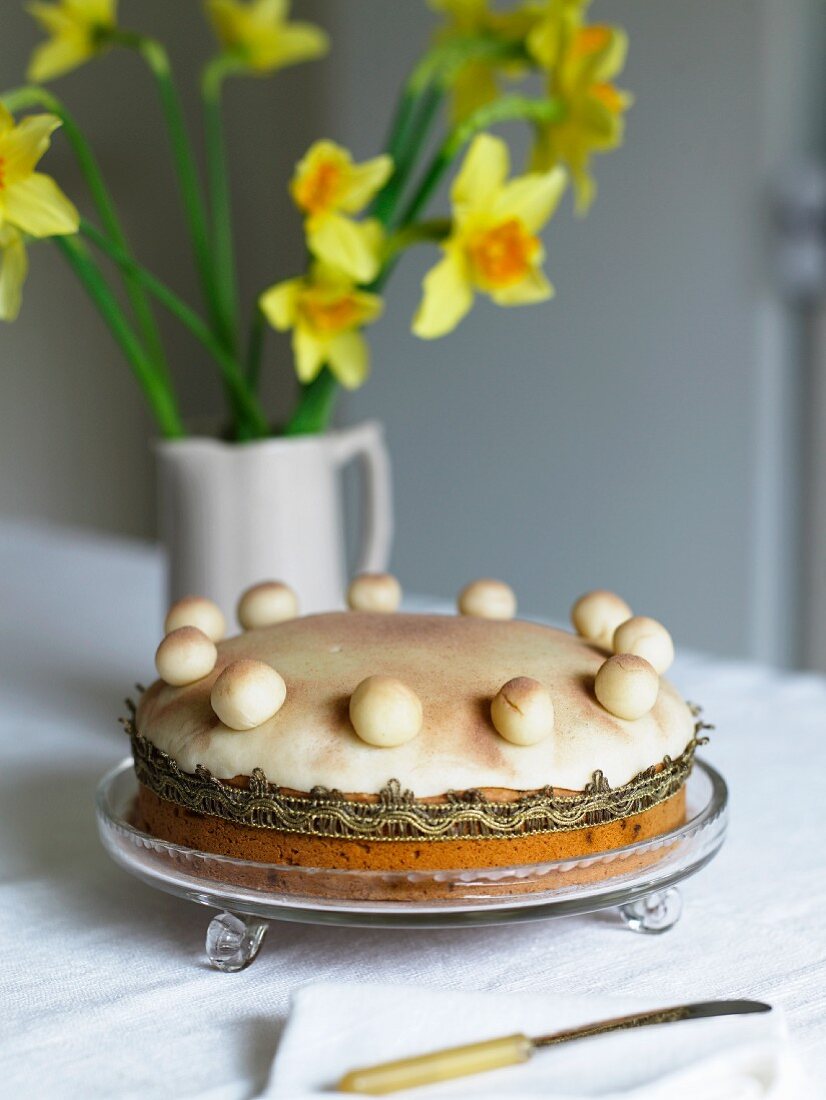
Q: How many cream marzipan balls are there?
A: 11